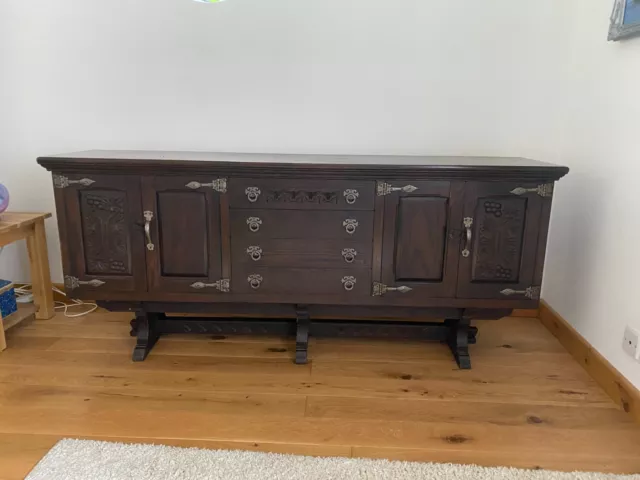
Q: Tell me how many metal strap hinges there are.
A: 8